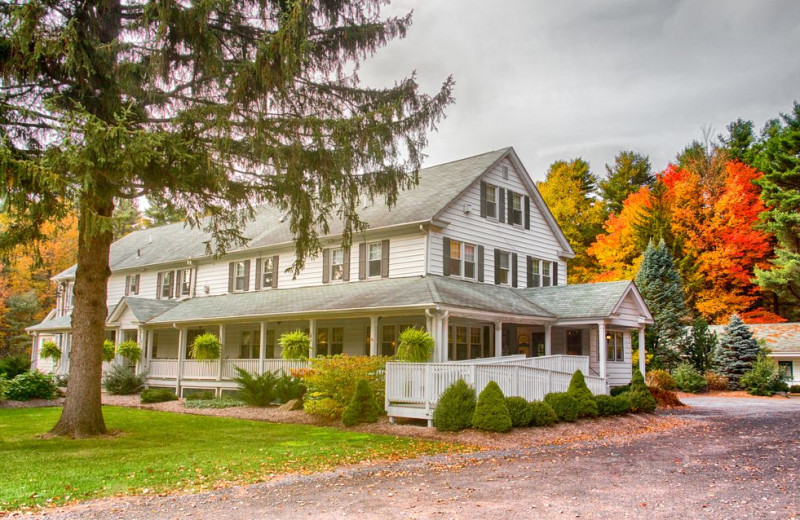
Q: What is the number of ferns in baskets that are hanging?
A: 6